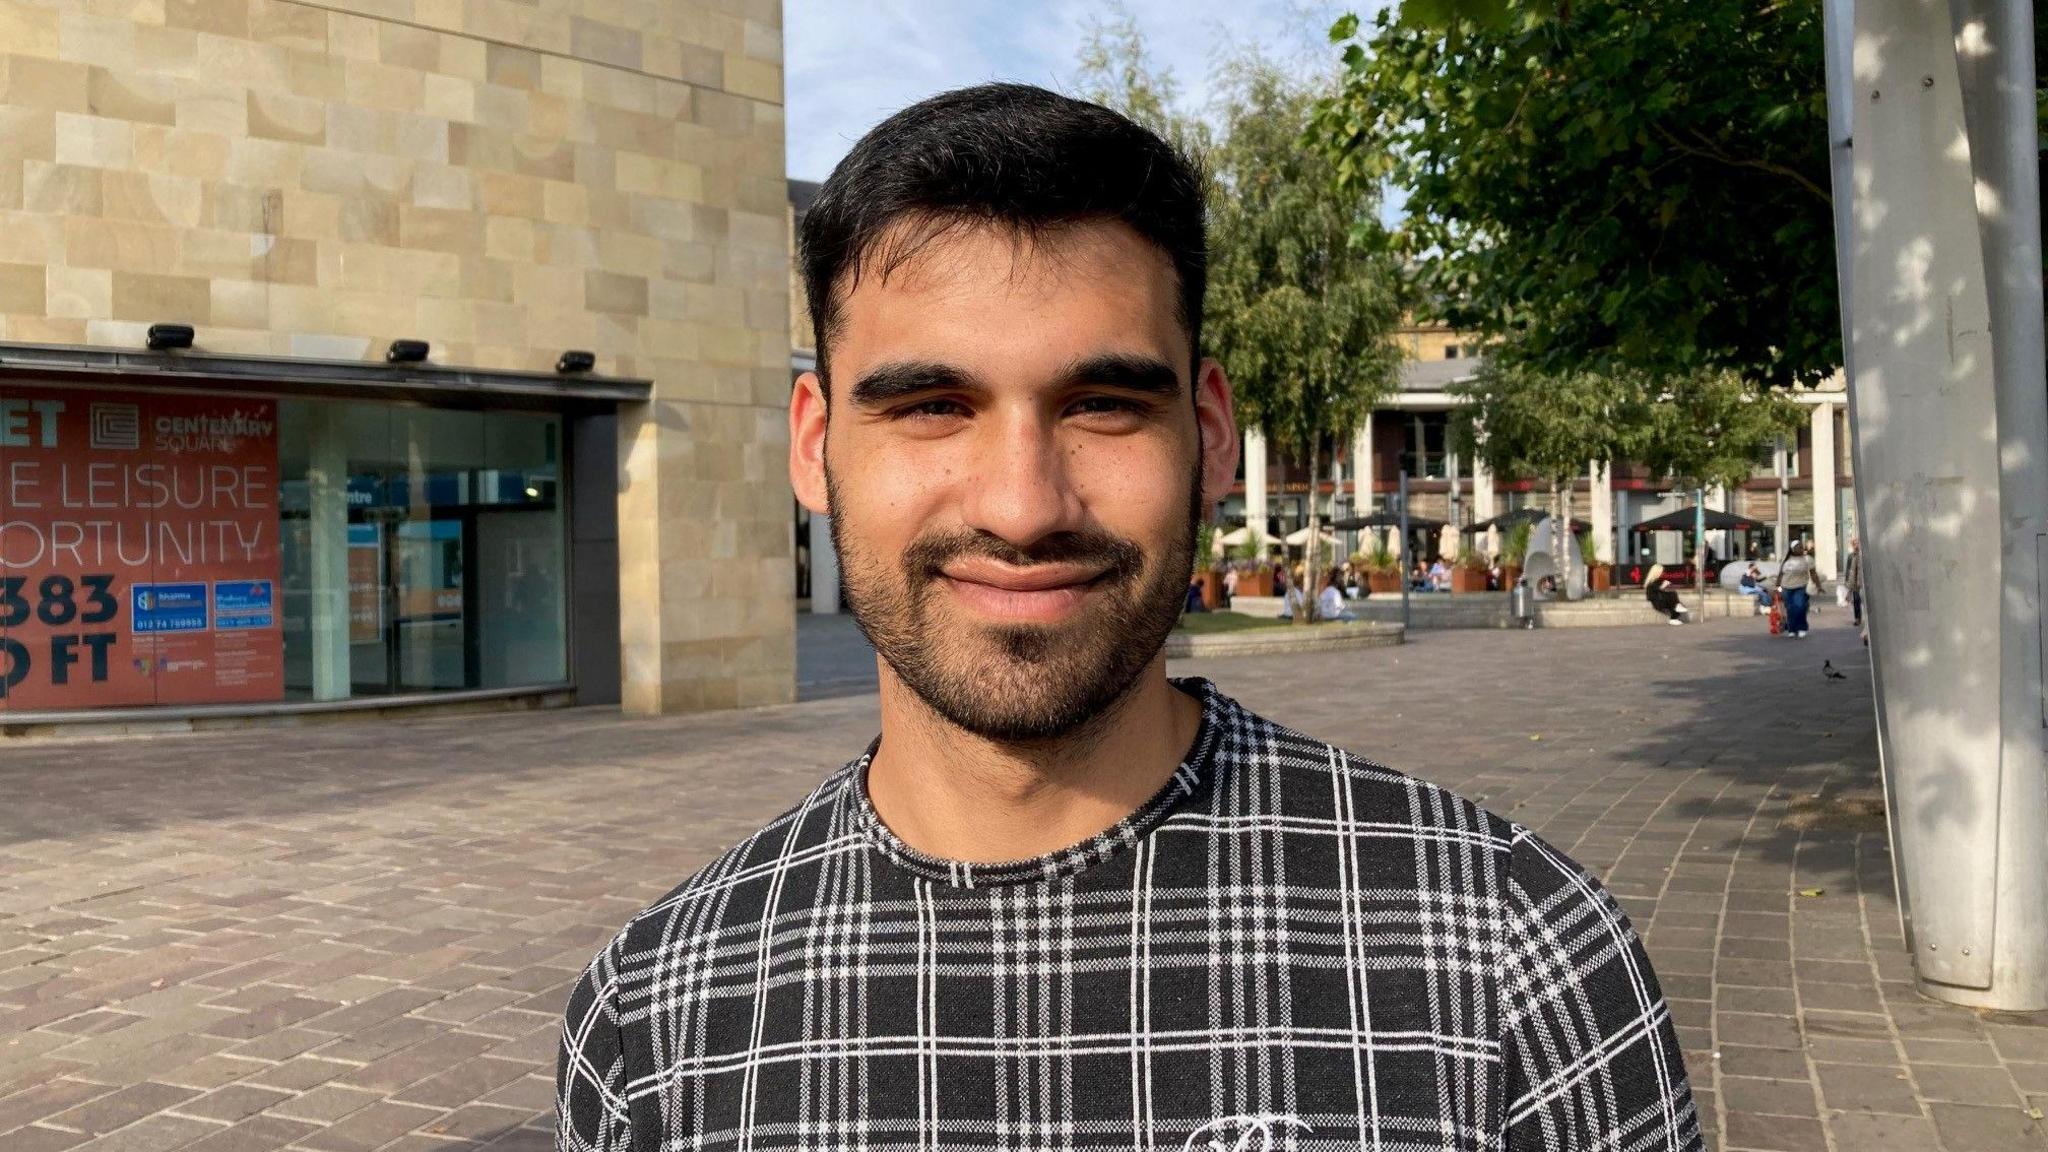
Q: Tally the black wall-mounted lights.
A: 3